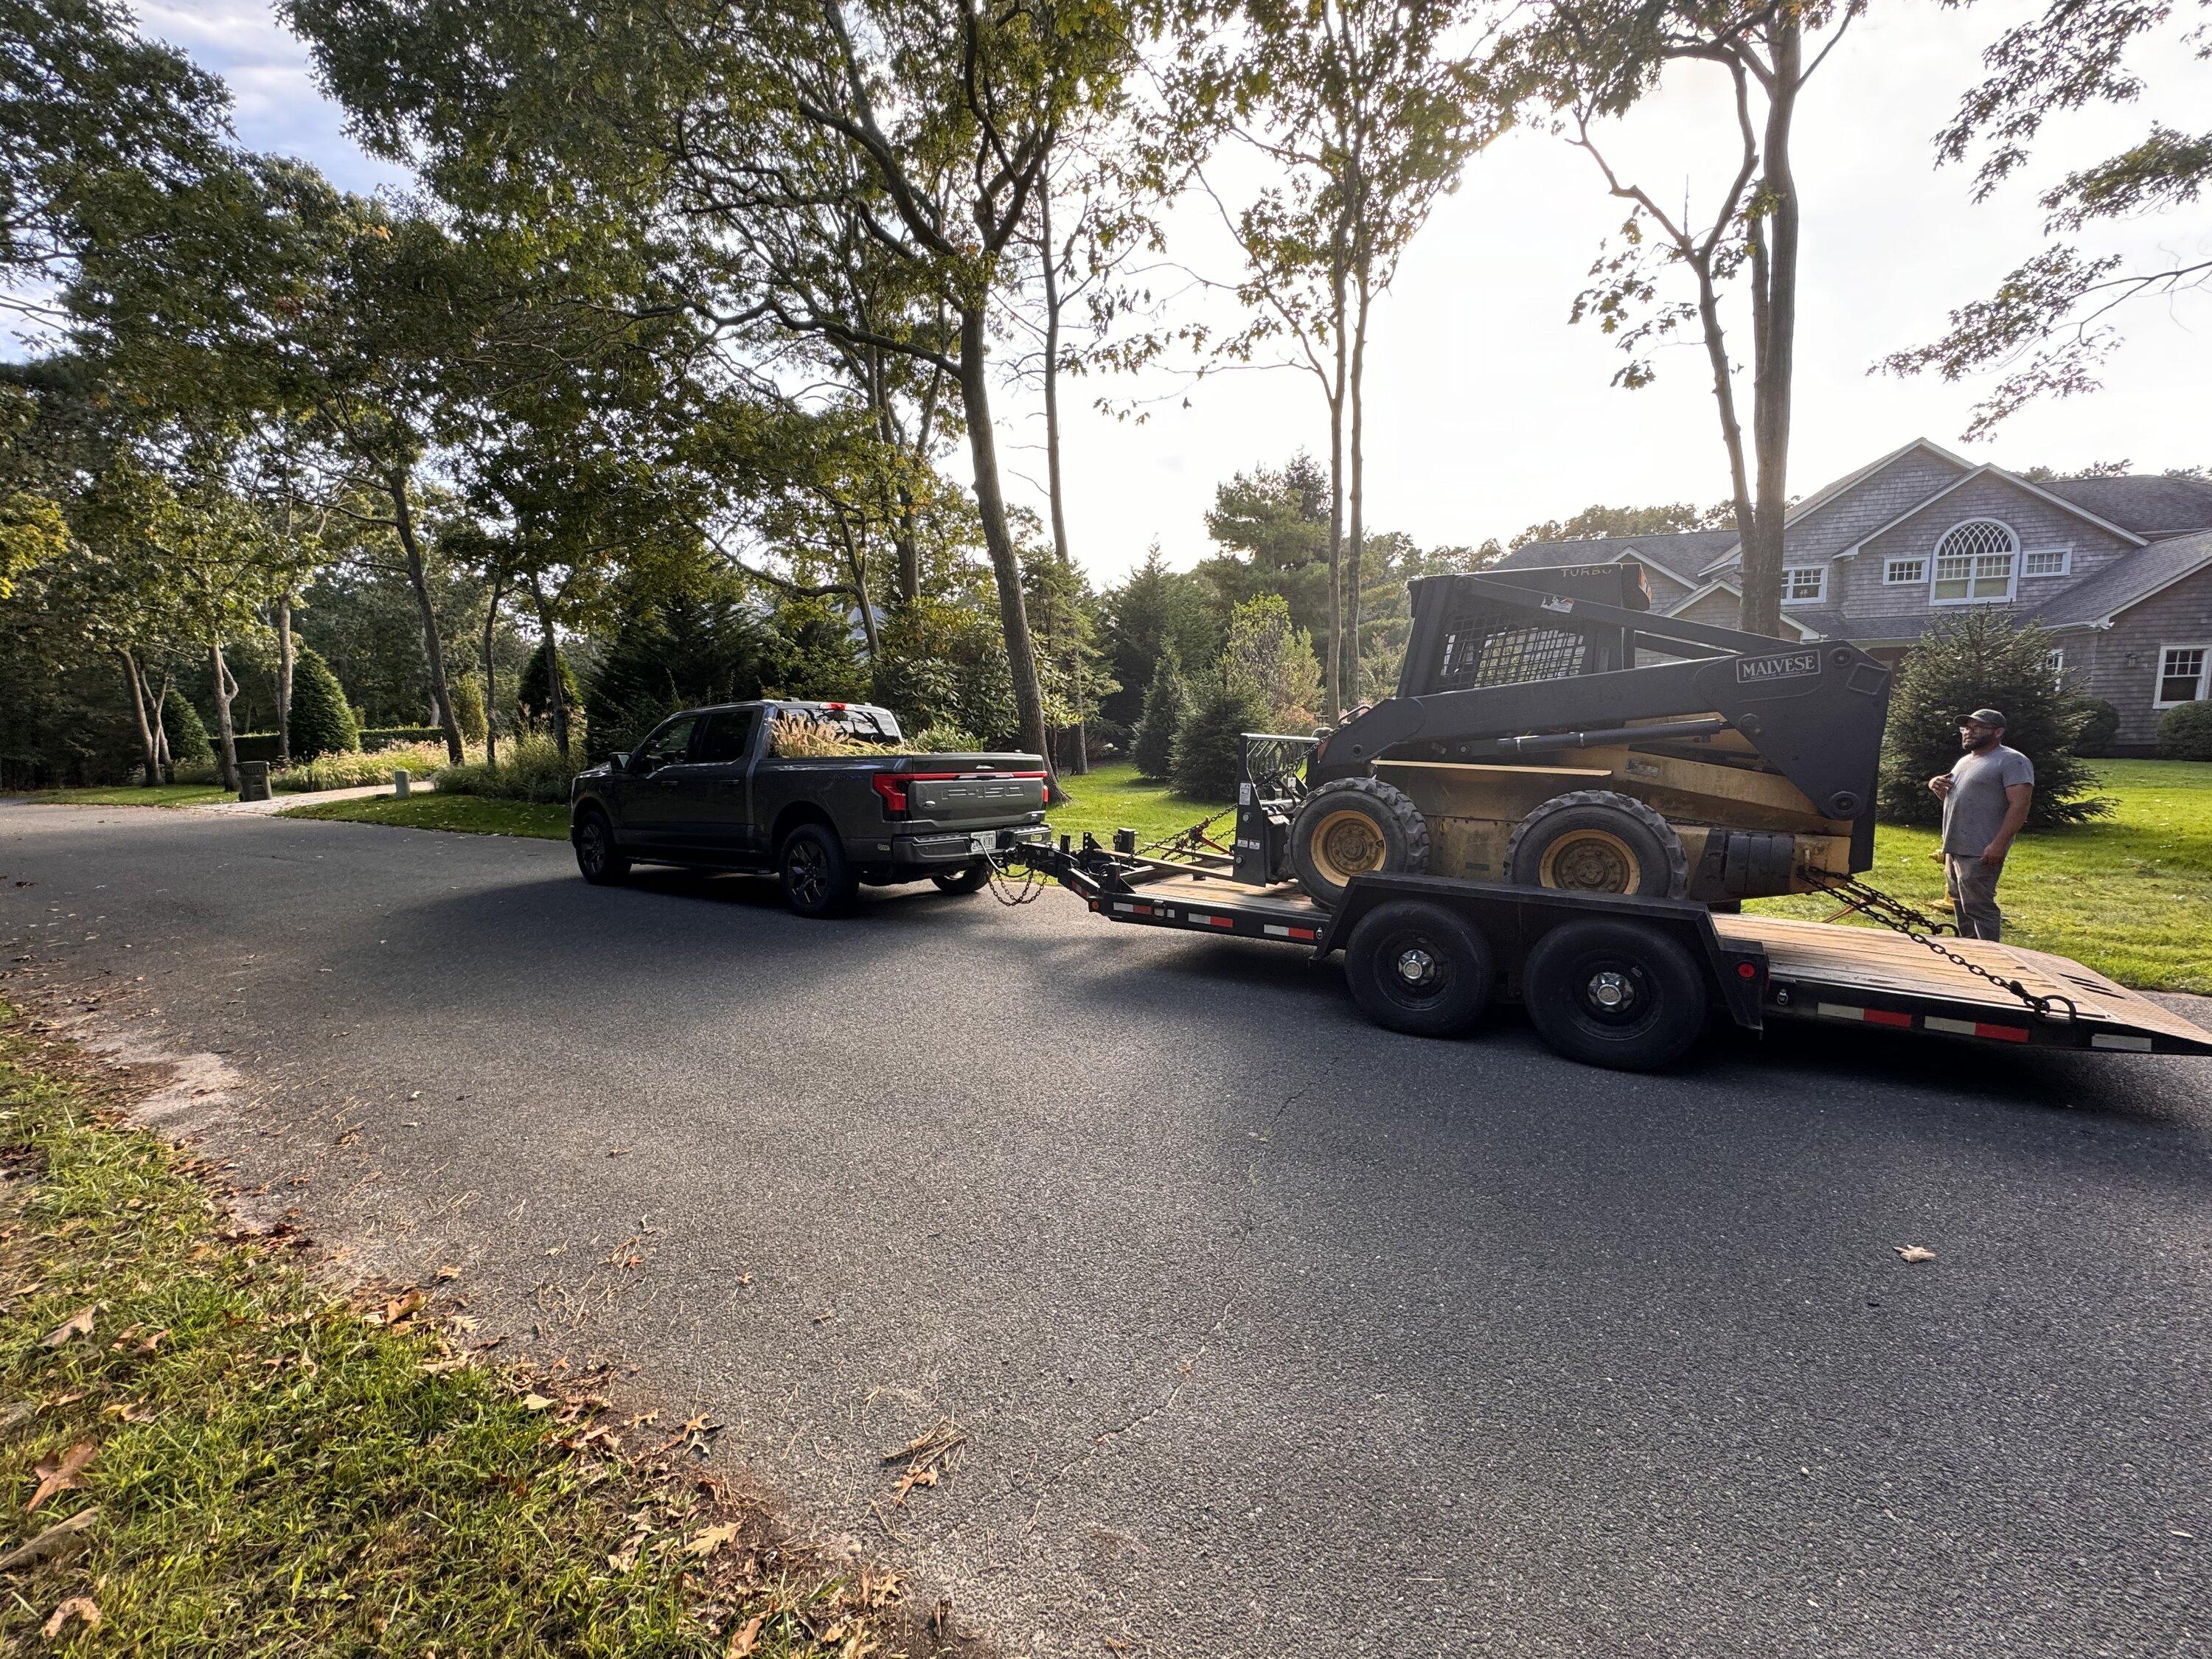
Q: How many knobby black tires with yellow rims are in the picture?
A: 2